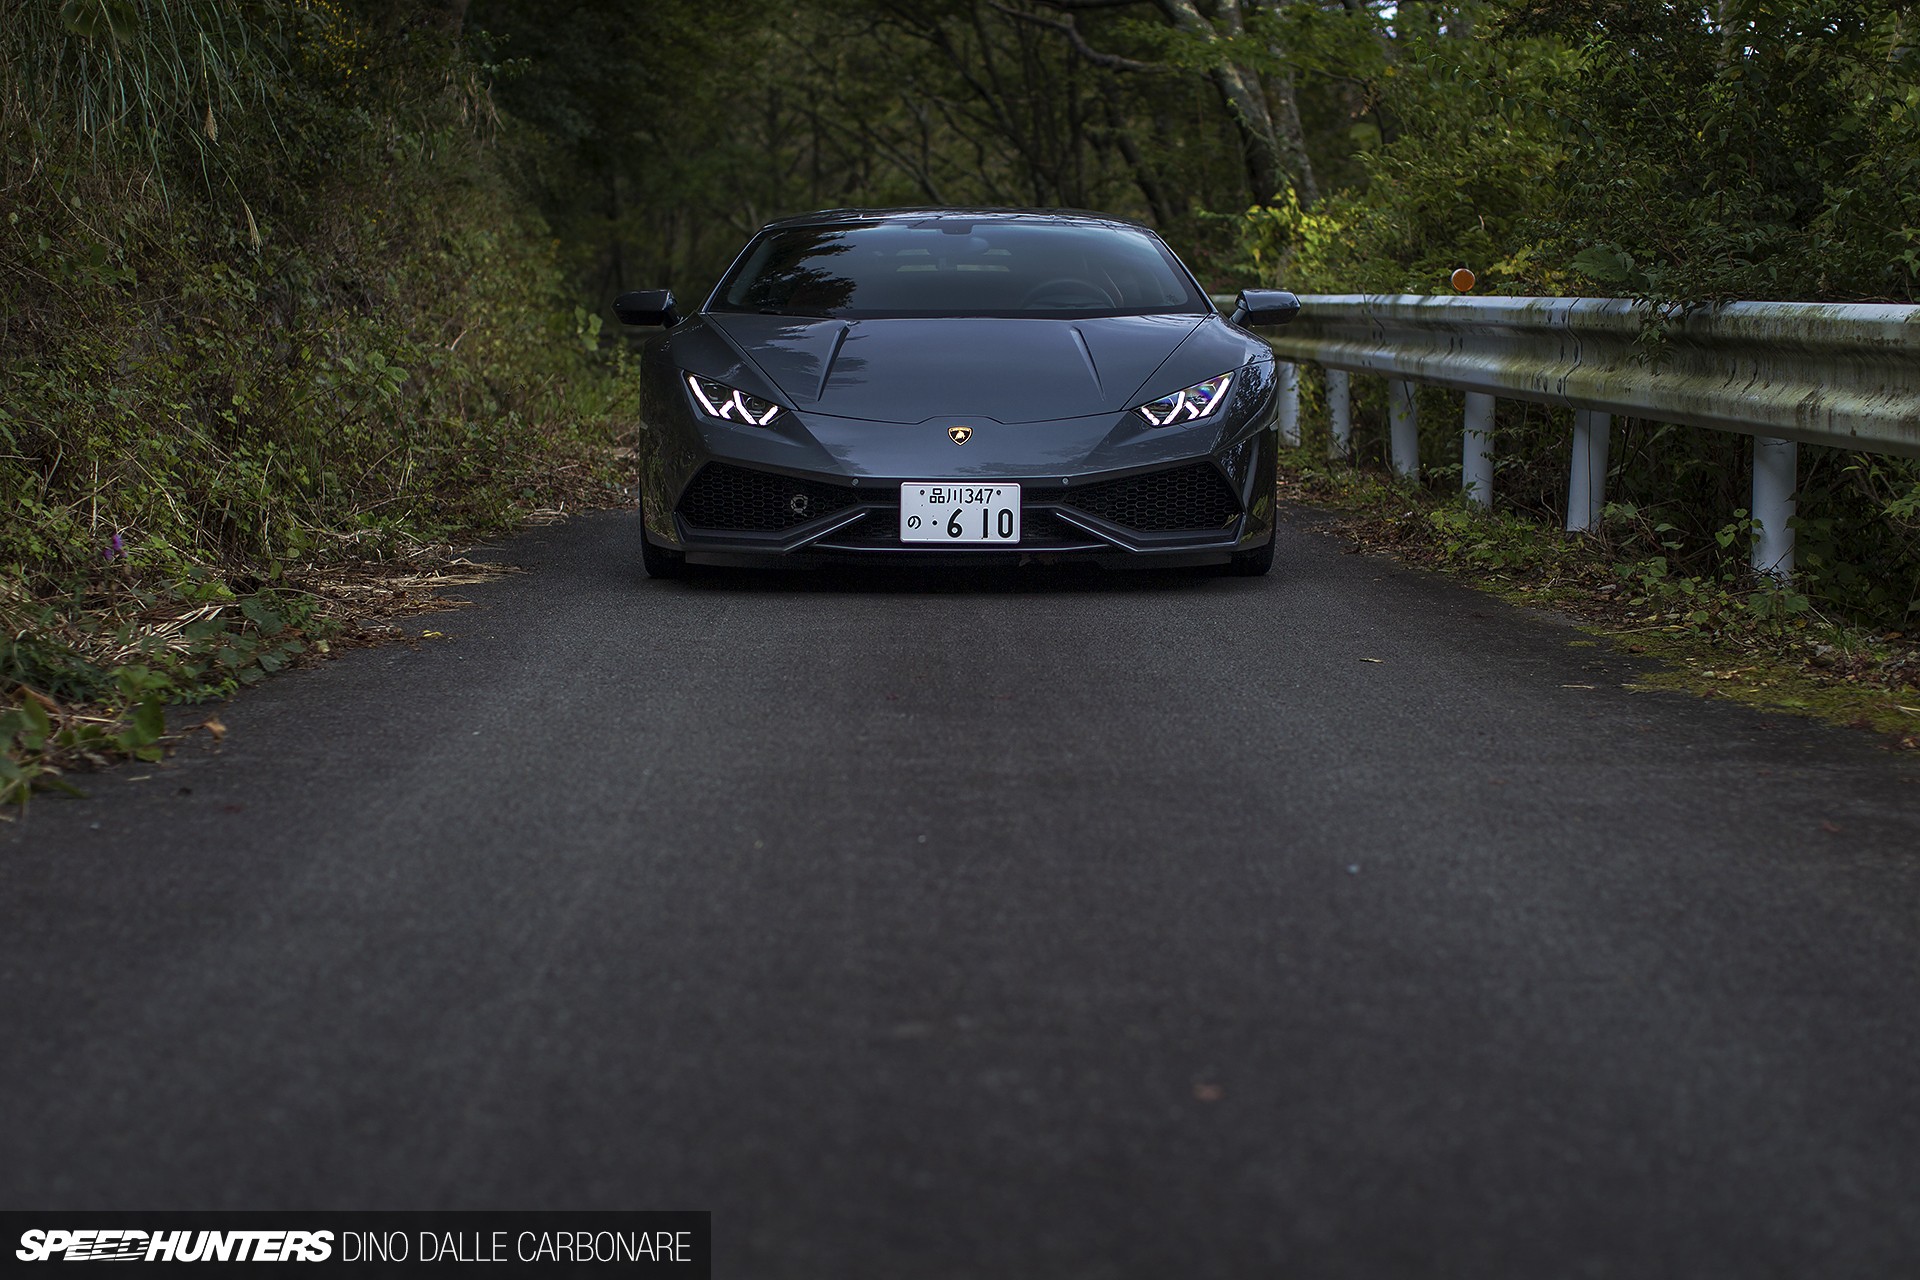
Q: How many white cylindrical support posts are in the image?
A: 6